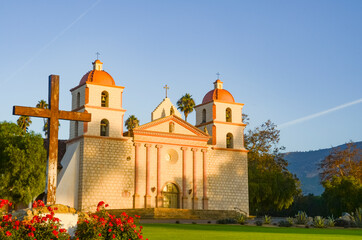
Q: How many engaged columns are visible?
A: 6